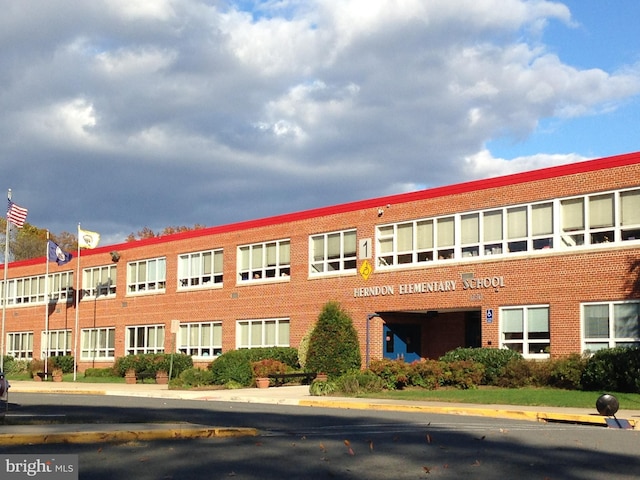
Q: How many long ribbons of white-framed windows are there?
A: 2